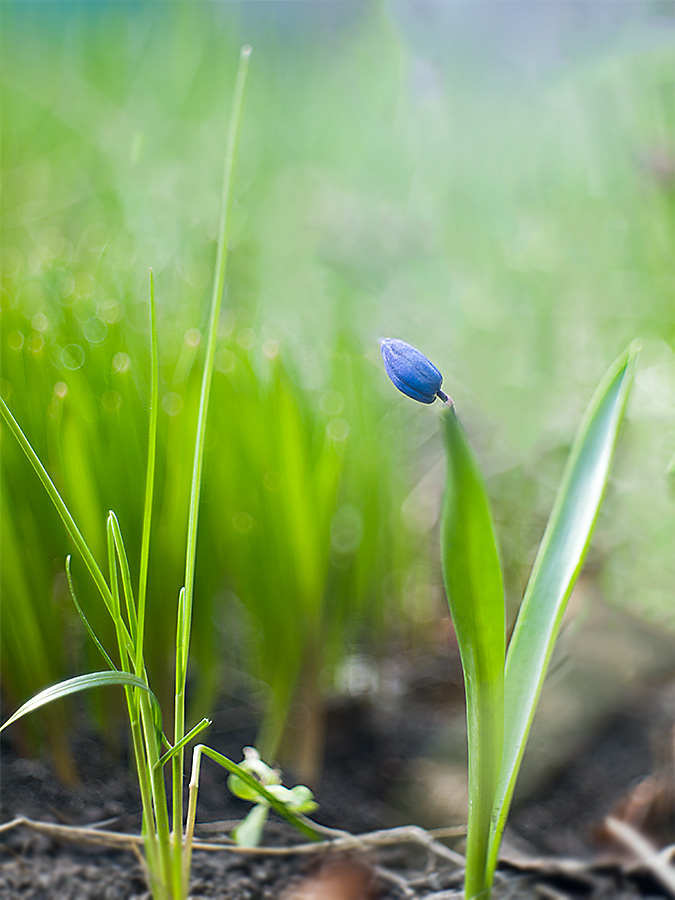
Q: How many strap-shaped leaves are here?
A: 2